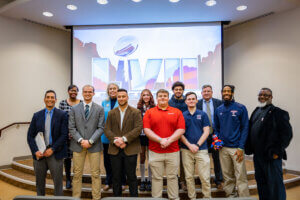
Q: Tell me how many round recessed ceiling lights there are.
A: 7